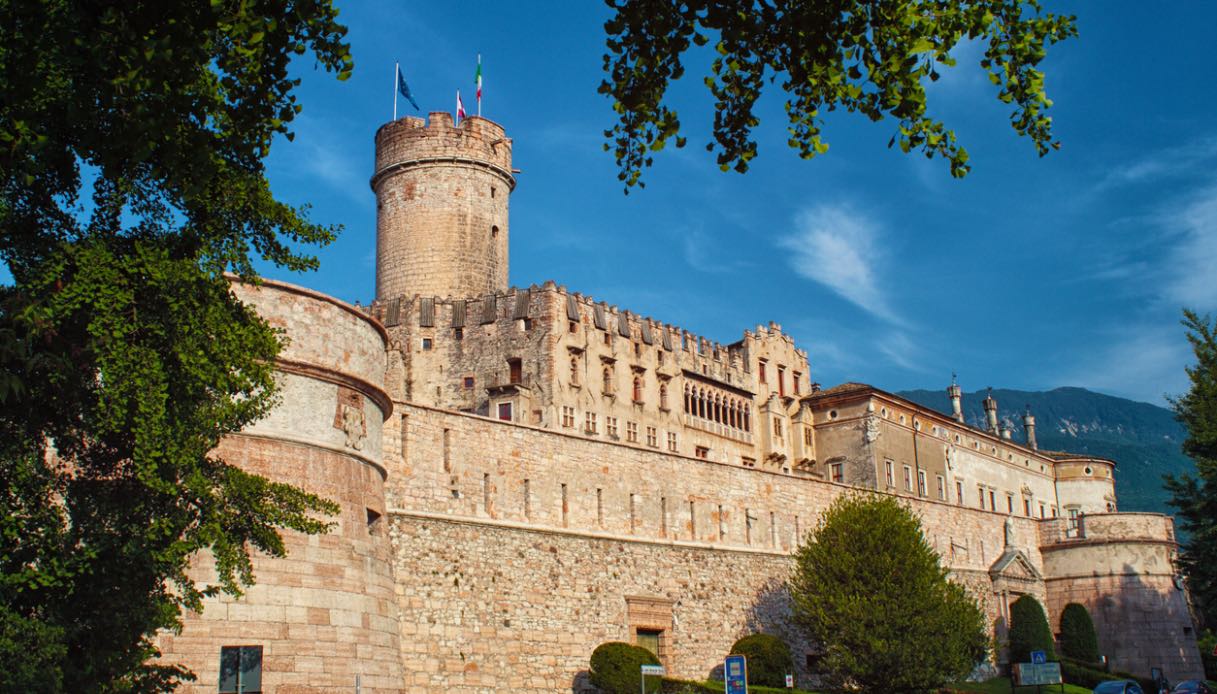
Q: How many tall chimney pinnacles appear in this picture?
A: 3